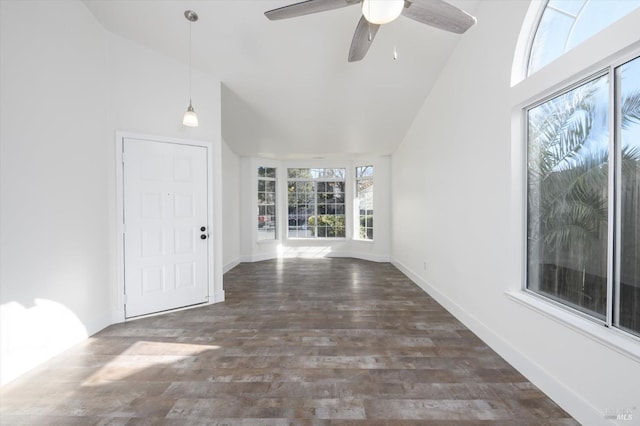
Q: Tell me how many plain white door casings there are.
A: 1